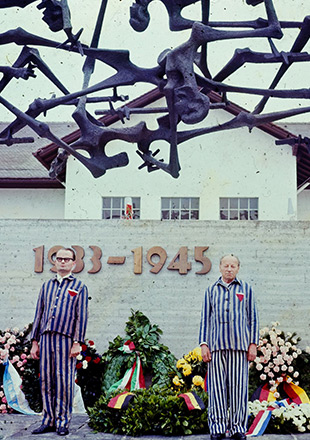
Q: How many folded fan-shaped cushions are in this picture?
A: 0